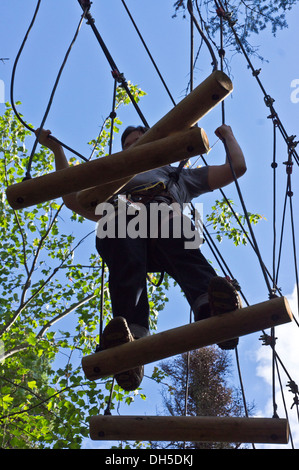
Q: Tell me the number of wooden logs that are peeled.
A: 4